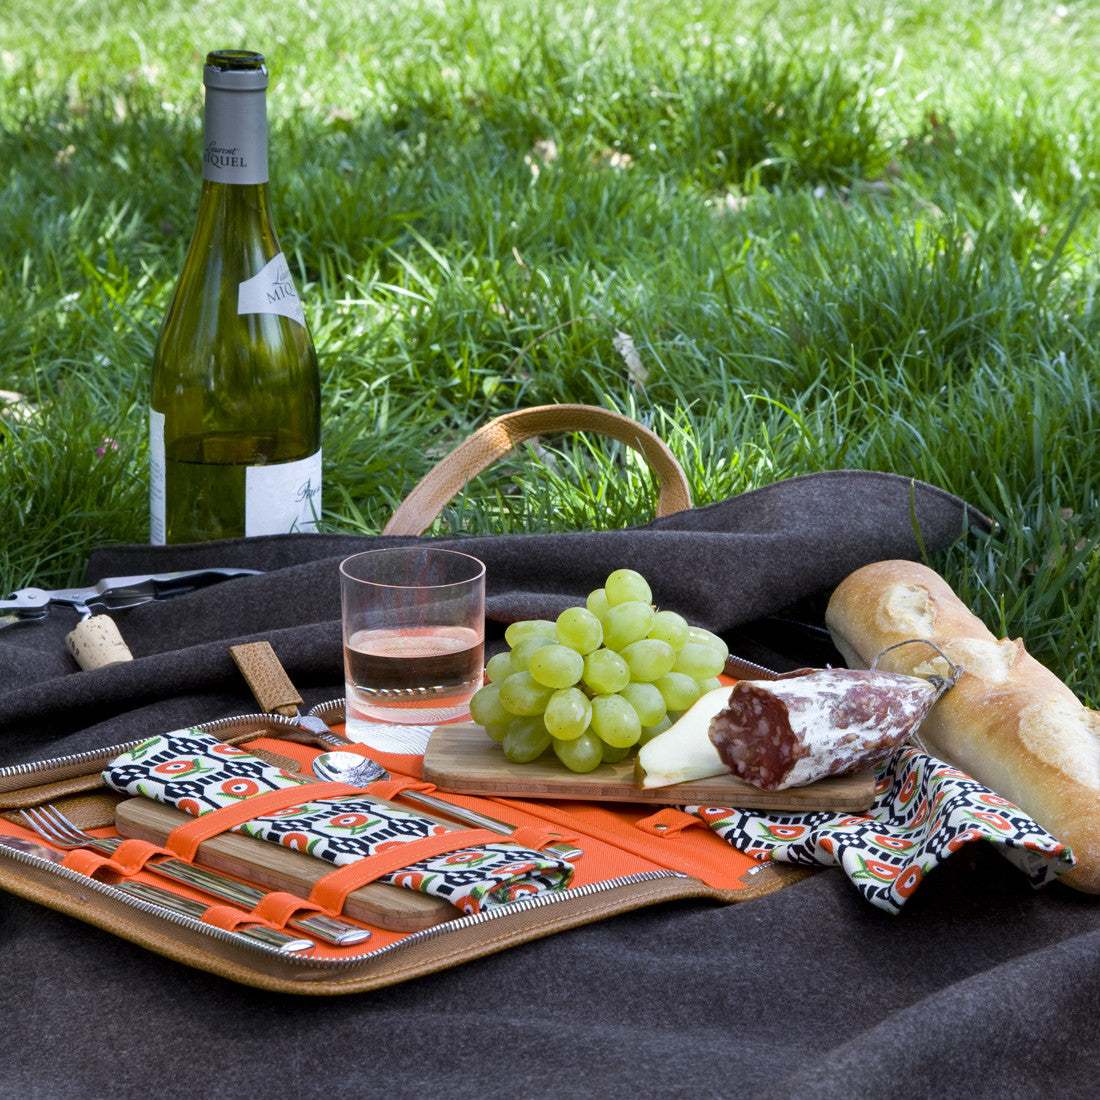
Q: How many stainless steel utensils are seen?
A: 3